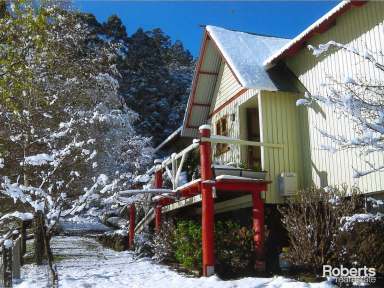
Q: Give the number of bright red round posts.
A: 4